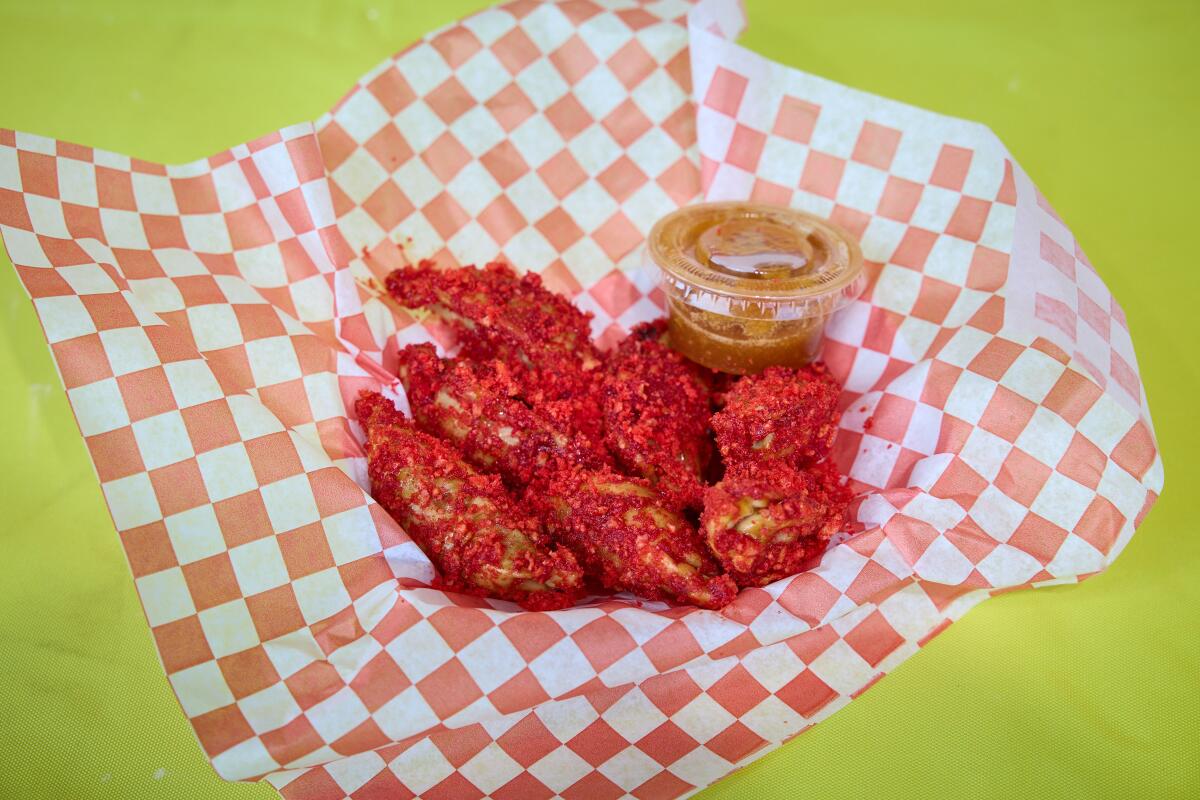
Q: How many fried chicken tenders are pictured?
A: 7